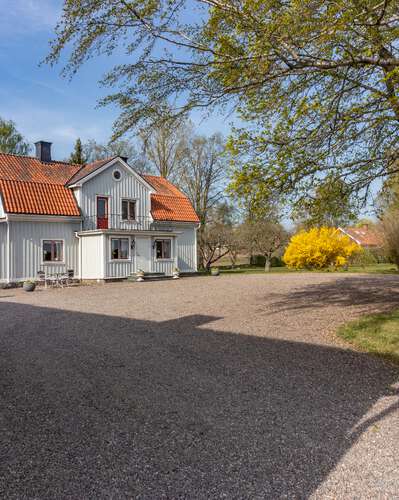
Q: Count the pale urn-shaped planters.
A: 2